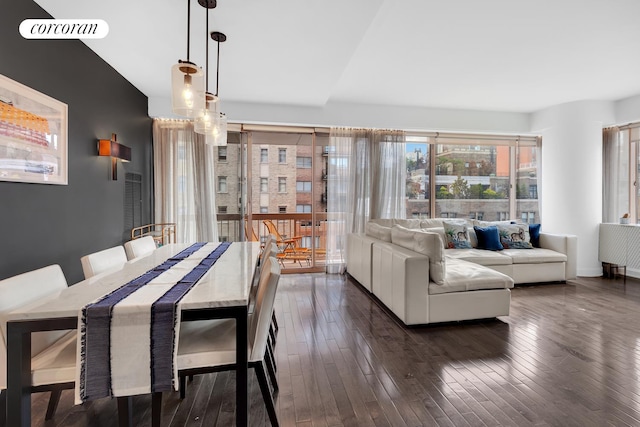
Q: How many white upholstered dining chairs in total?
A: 6